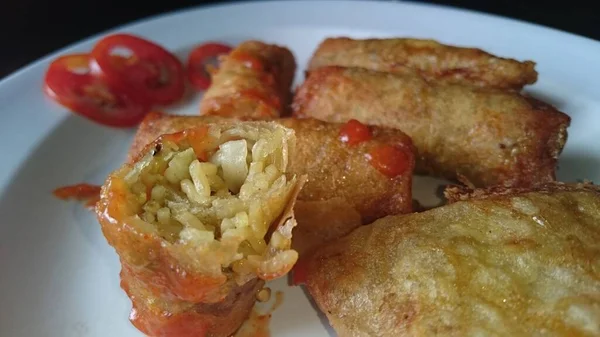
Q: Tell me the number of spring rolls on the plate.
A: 6